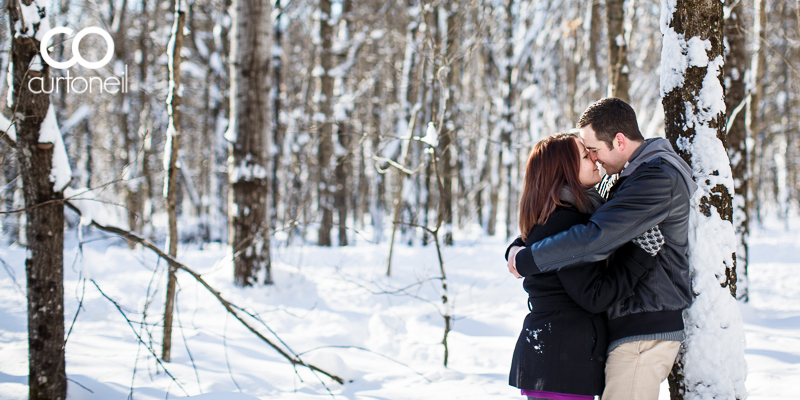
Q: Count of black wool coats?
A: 1